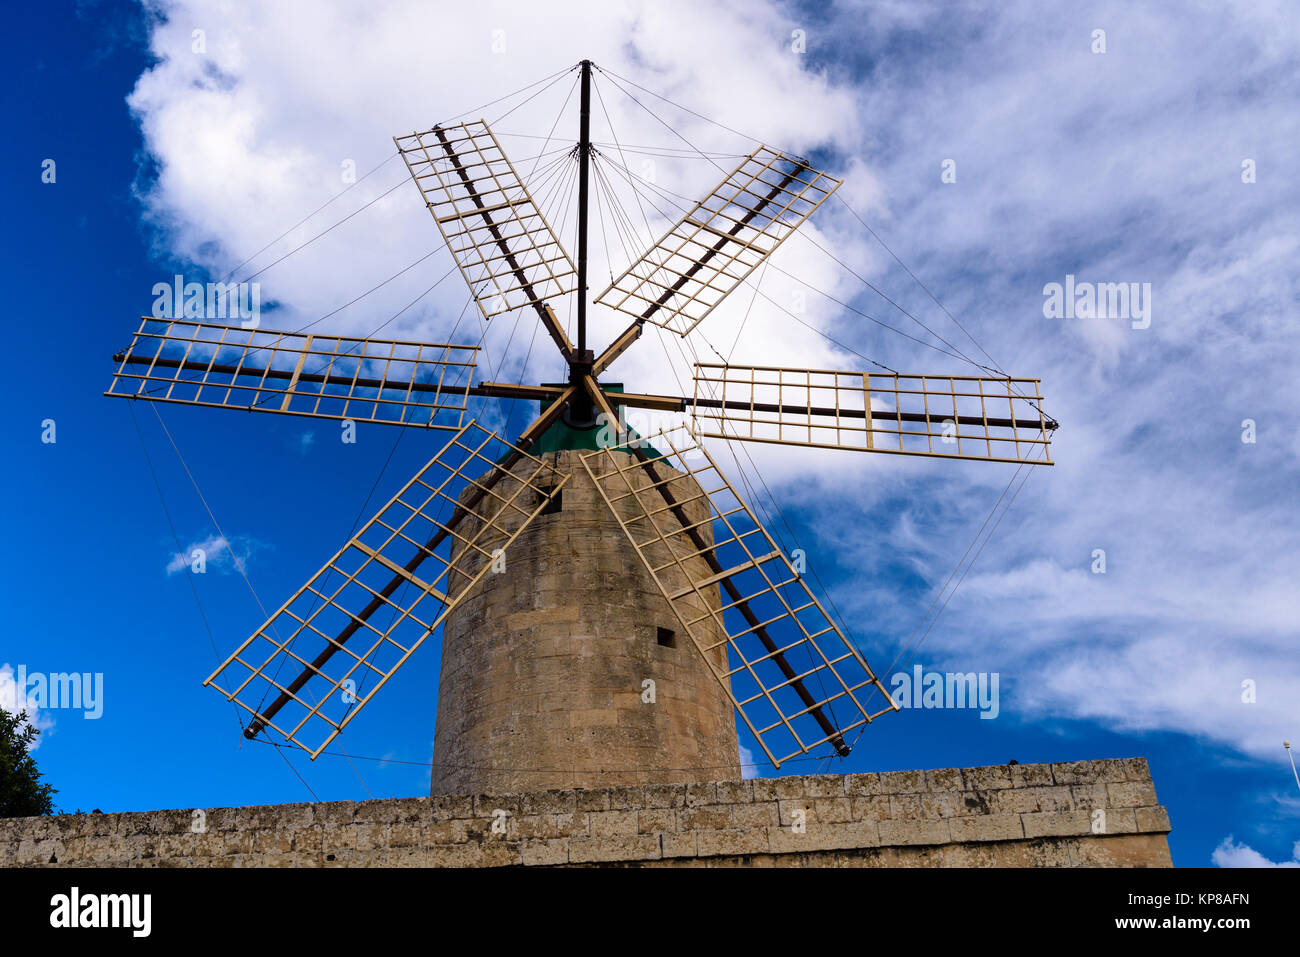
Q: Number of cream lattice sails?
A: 6